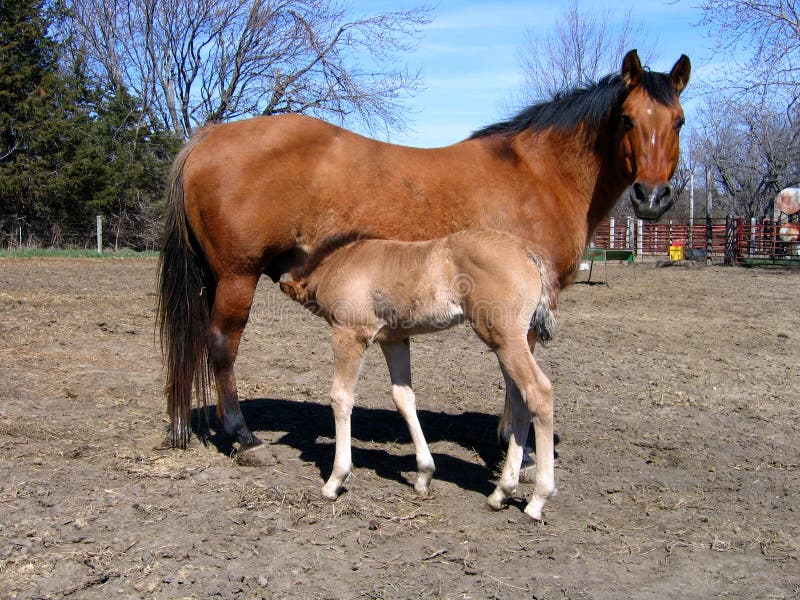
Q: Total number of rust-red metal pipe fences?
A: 1